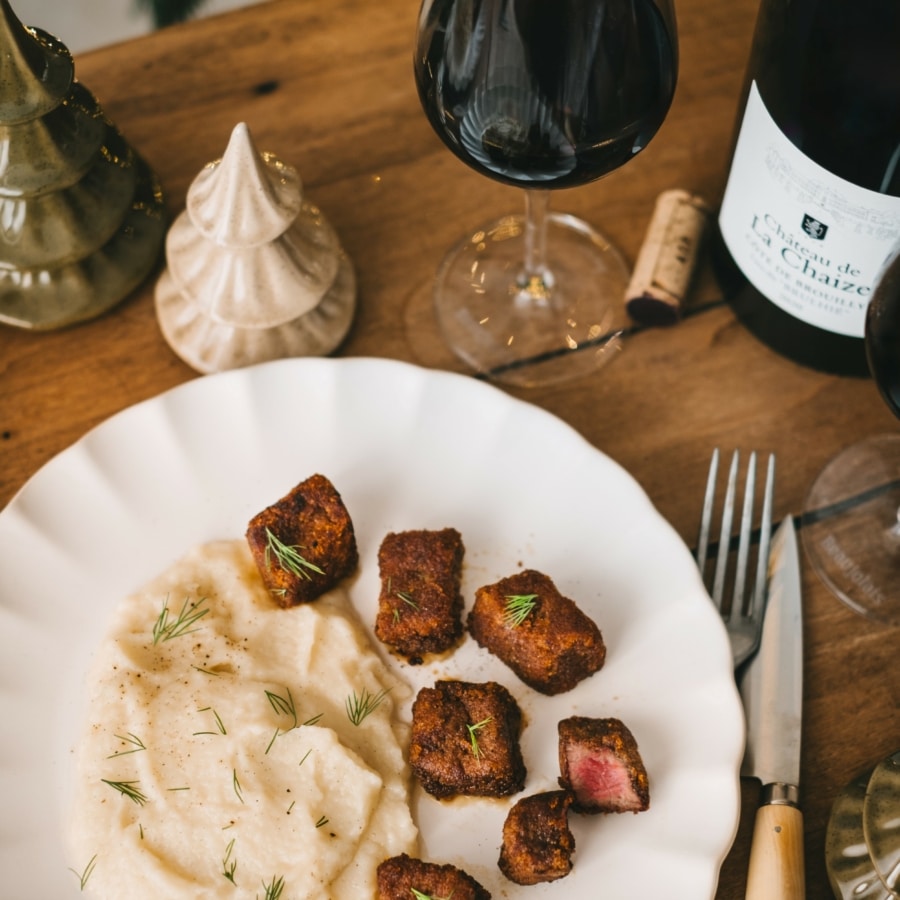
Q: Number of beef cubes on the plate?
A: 7